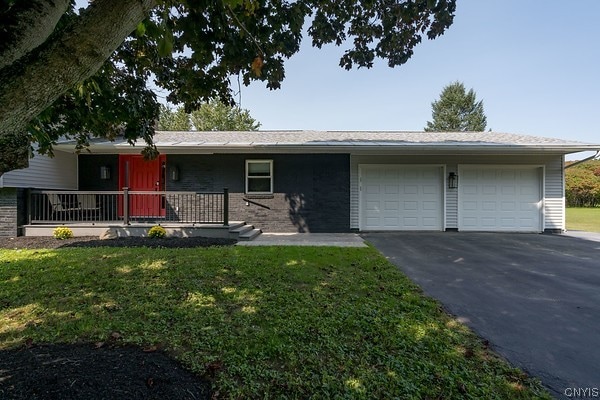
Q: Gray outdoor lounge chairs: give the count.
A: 2